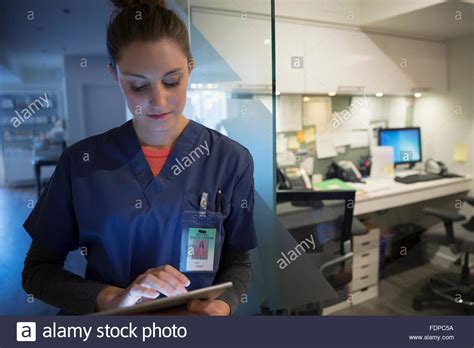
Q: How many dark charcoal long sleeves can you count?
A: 2